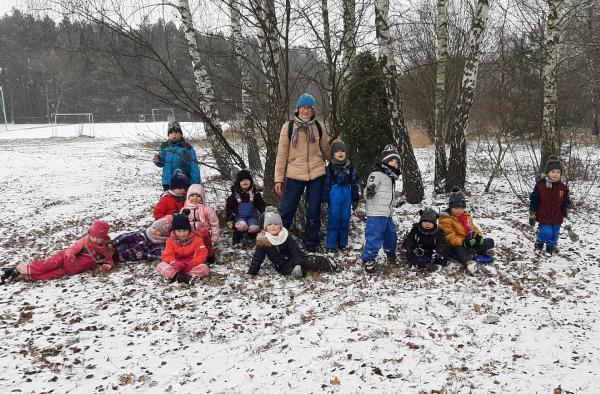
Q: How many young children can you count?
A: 13